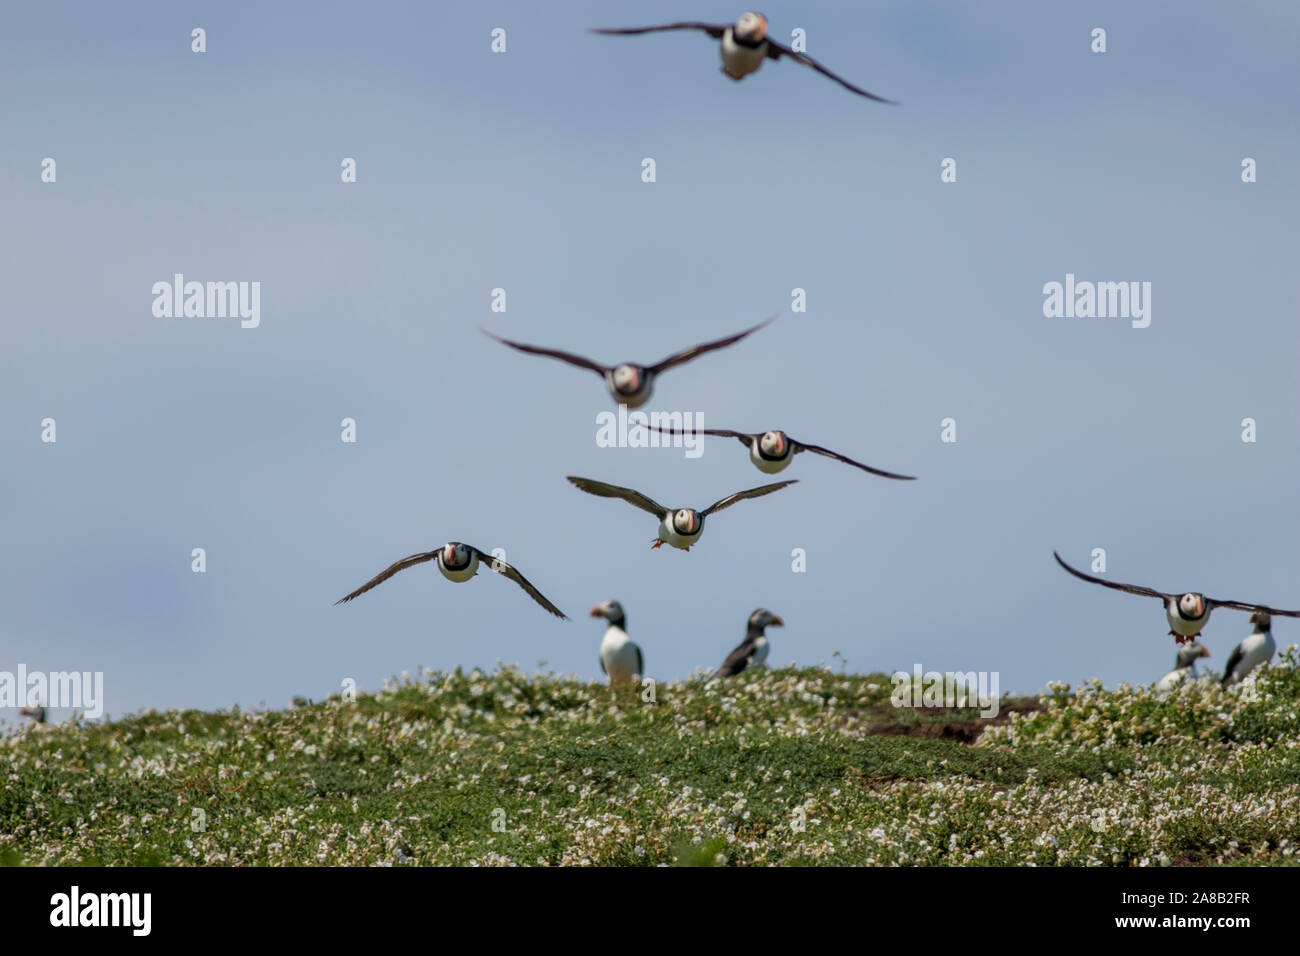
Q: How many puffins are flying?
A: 6